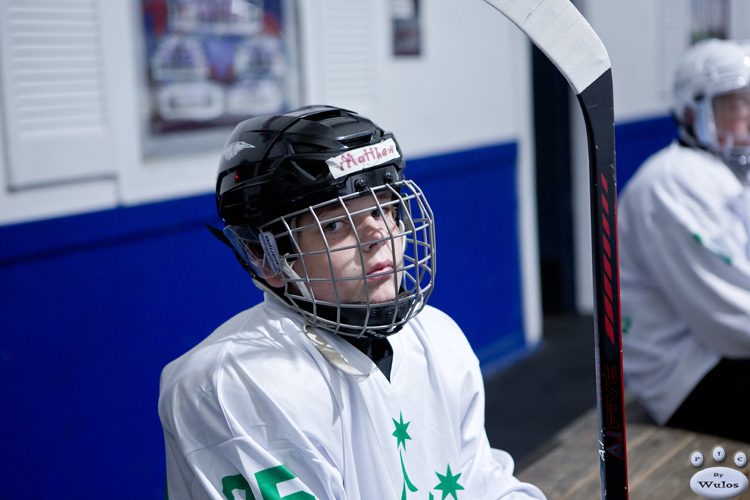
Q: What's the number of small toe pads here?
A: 3